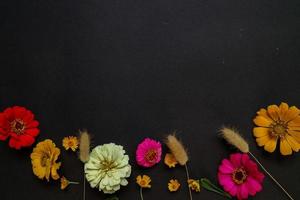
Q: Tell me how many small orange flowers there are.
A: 6